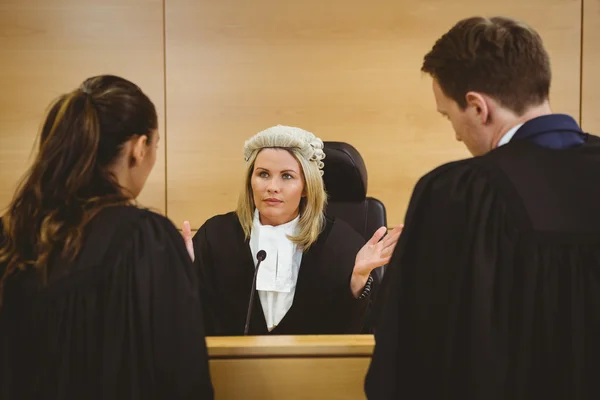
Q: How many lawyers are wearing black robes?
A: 2